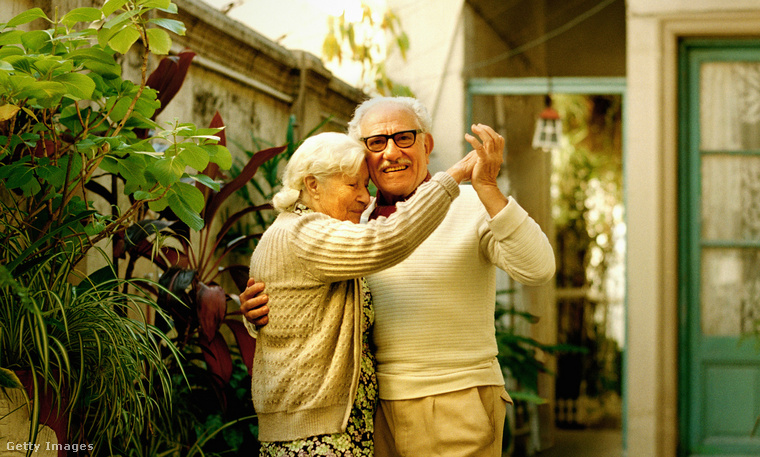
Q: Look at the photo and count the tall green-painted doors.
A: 1